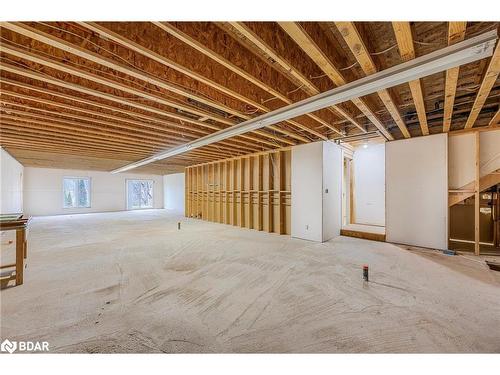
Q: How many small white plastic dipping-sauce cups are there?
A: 0